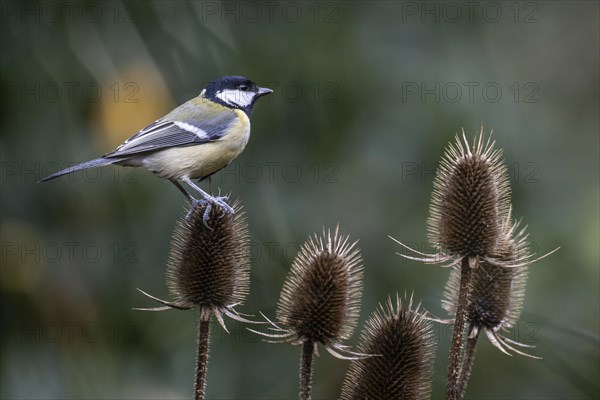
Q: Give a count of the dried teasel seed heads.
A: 5